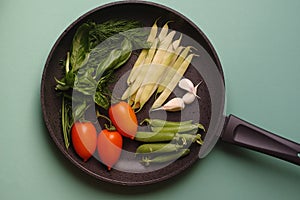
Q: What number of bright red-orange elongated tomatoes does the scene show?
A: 3